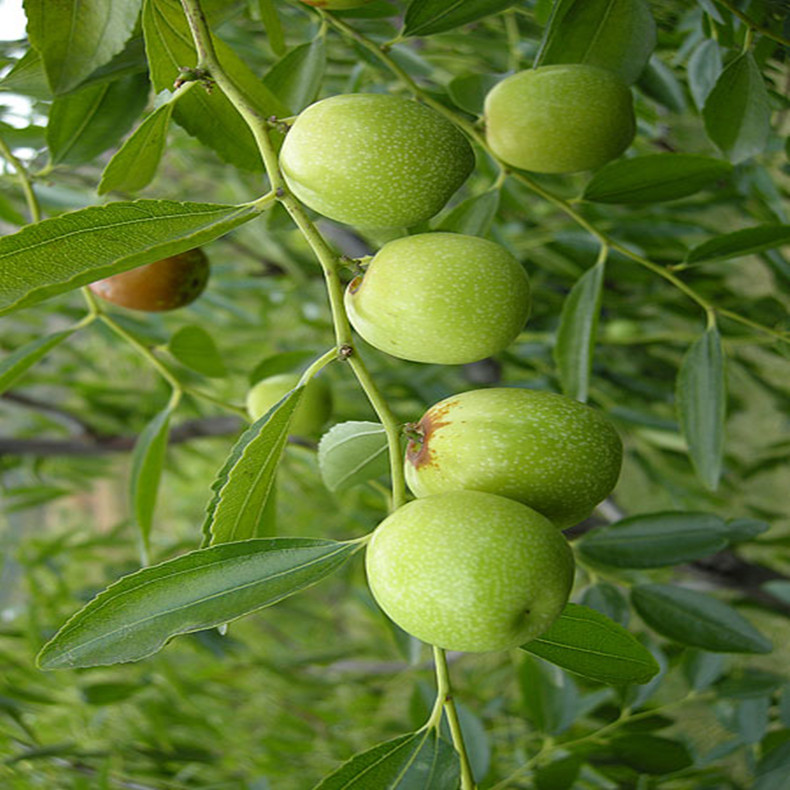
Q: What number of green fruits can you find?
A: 6